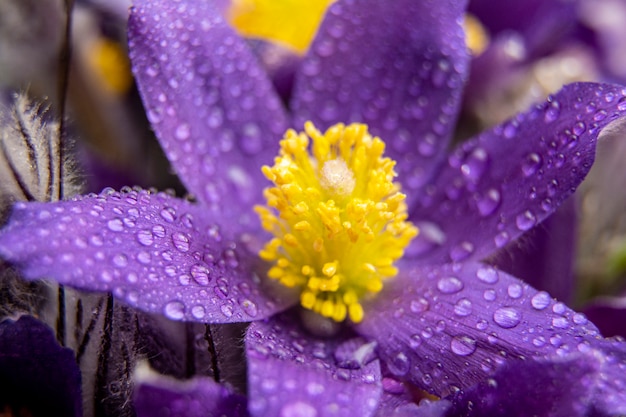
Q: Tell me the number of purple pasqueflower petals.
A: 6